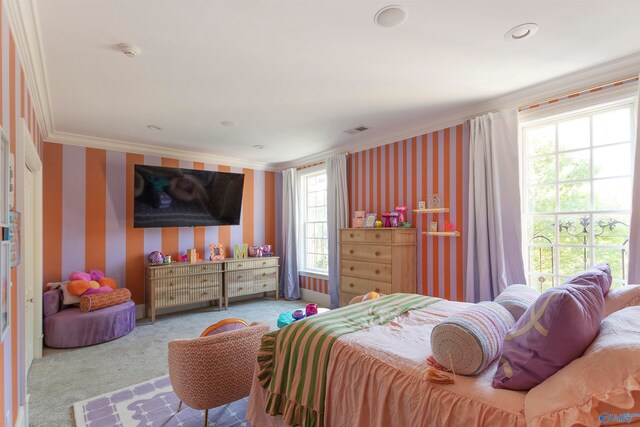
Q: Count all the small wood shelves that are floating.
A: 2